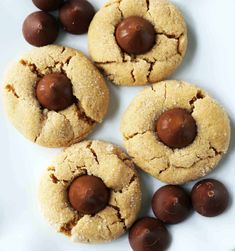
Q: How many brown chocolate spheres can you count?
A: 10